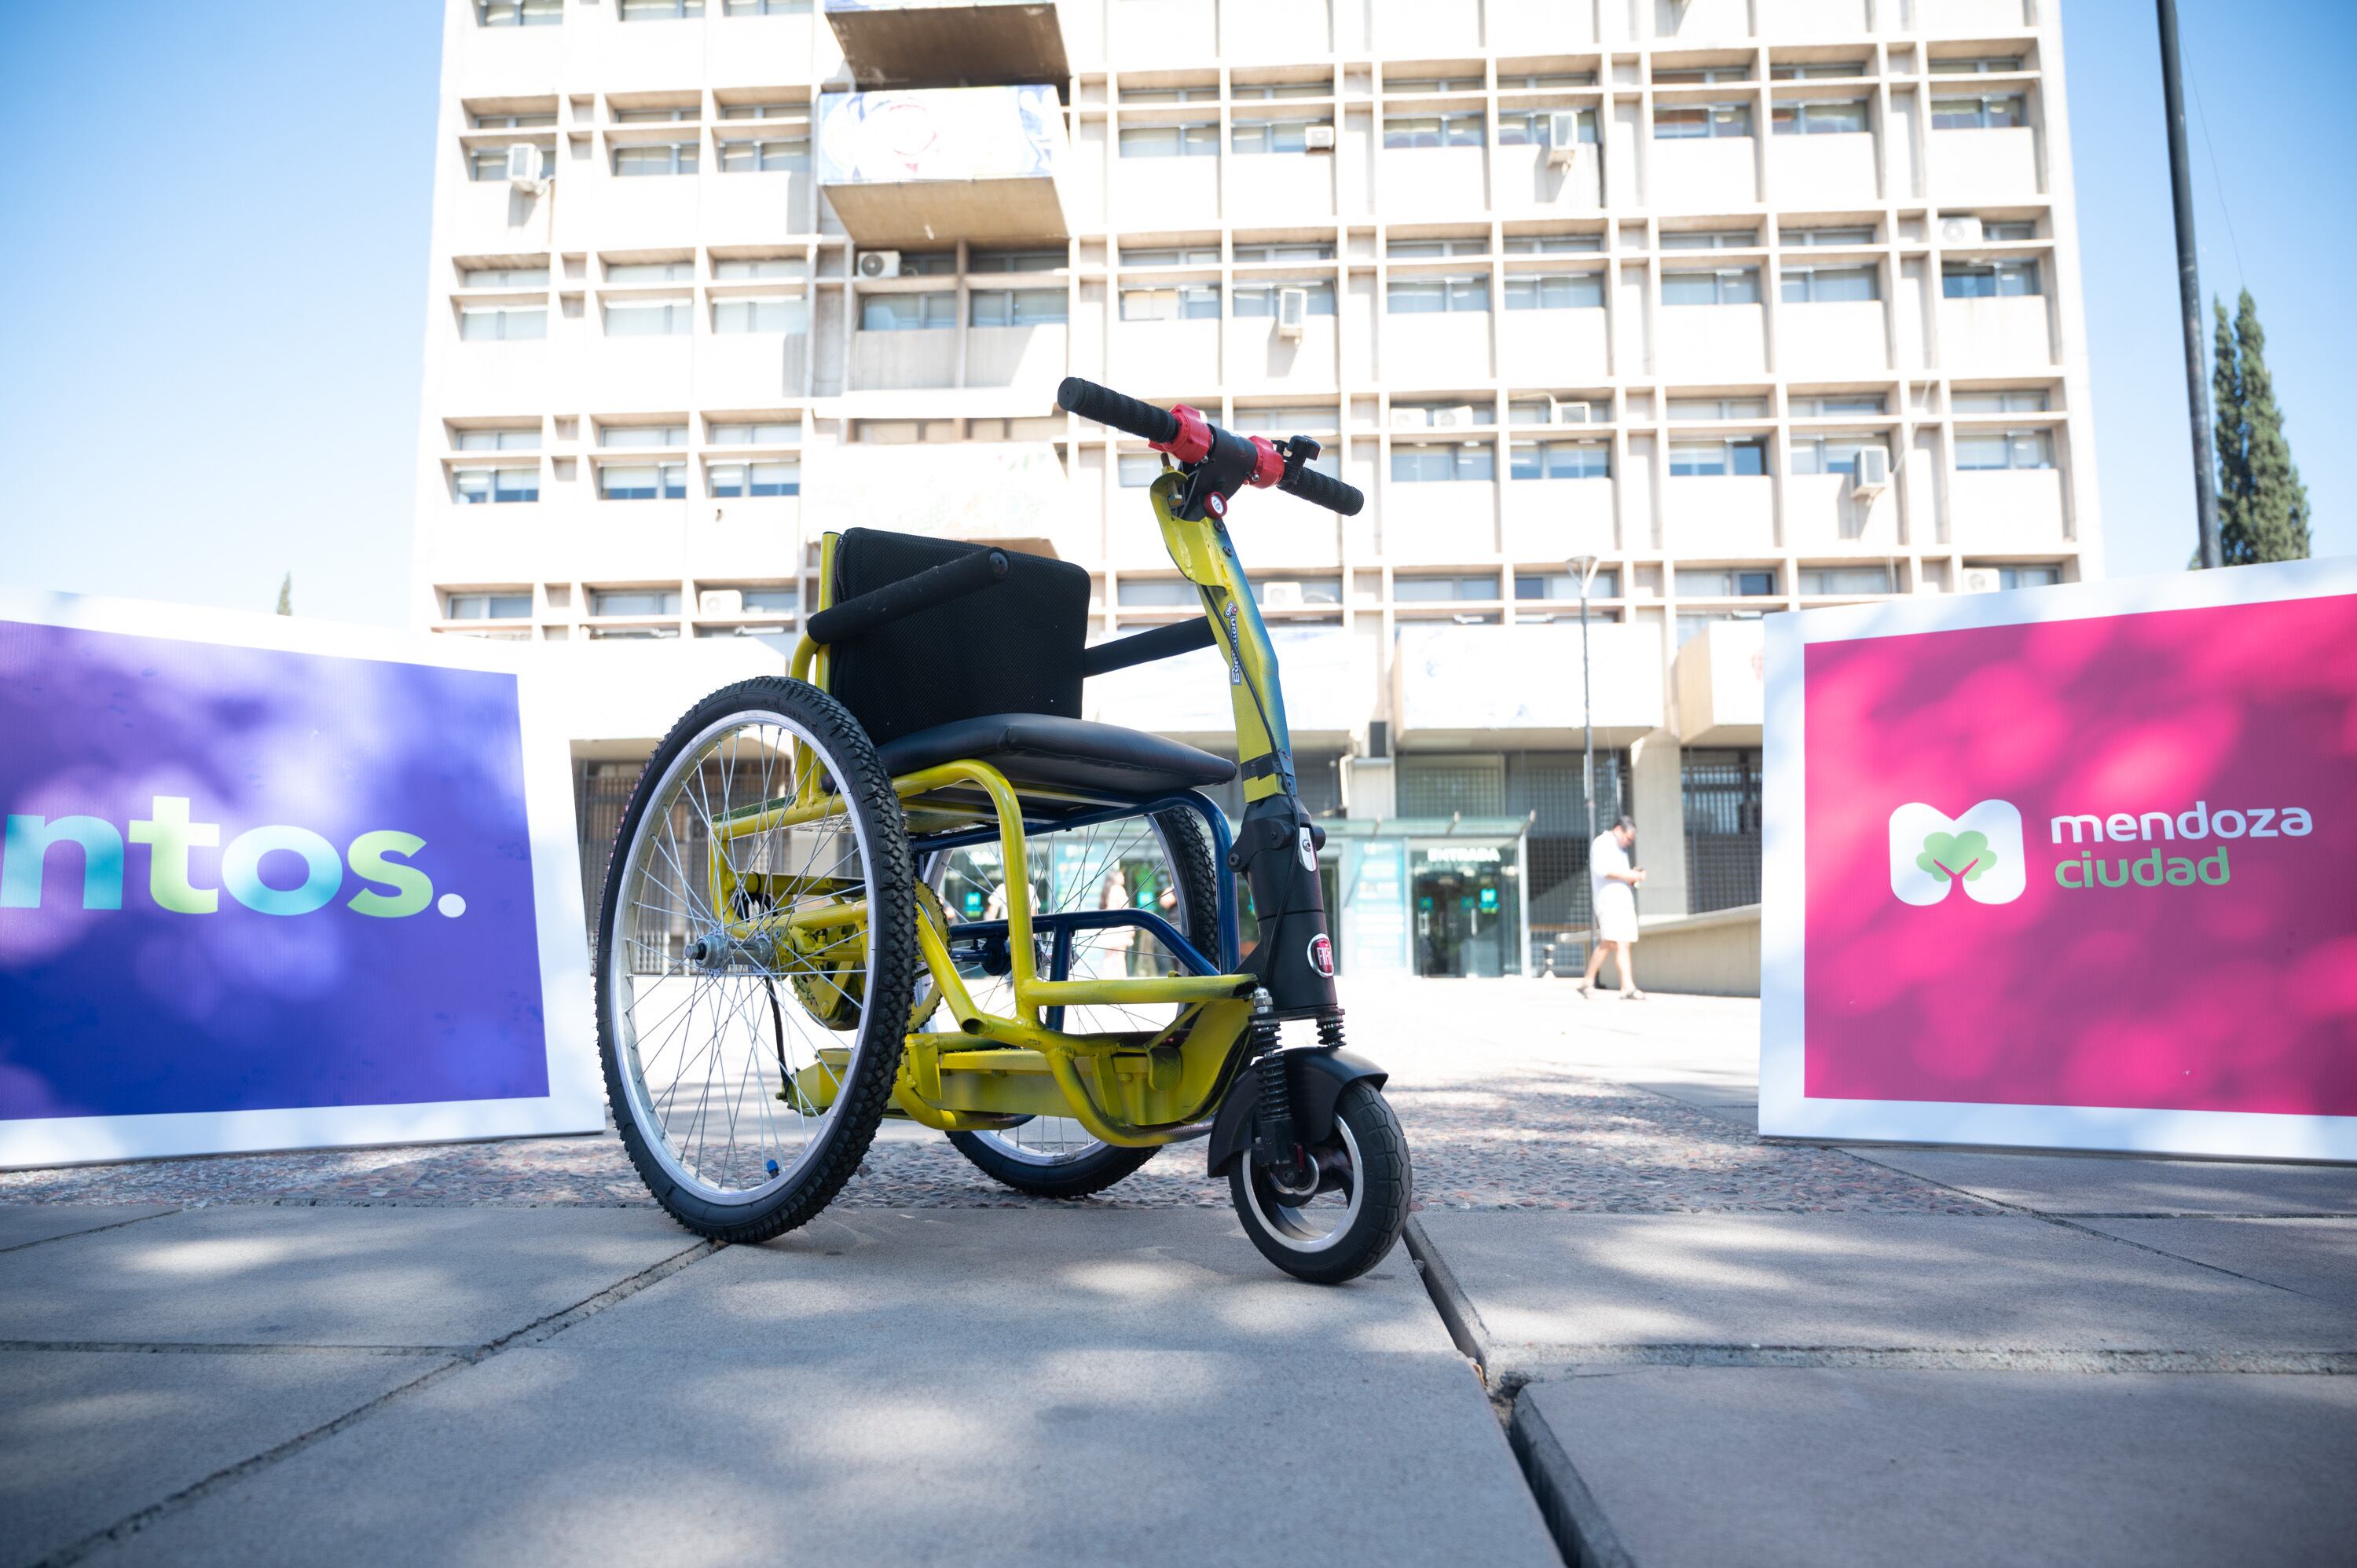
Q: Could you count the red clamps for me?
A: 2